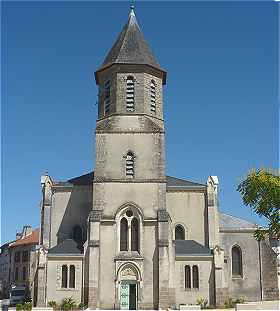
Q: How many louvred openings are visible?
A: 4